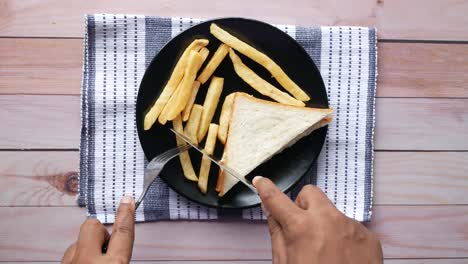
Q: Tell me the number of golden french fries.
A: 12